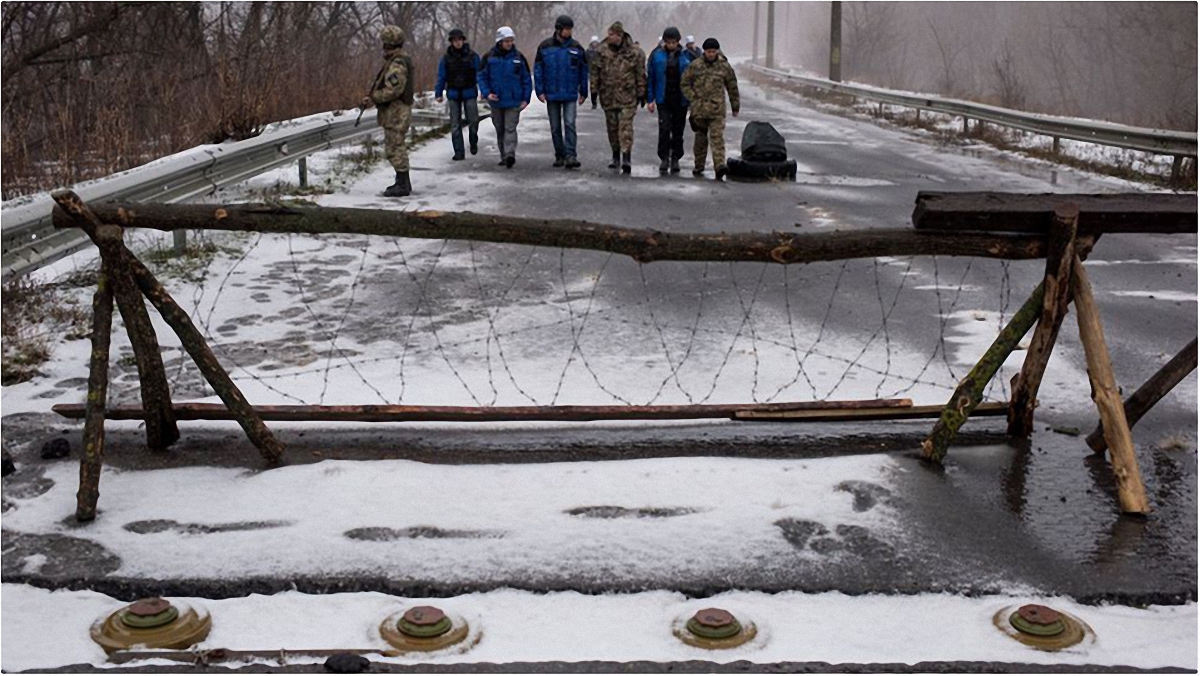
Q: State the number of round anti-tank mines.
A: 4